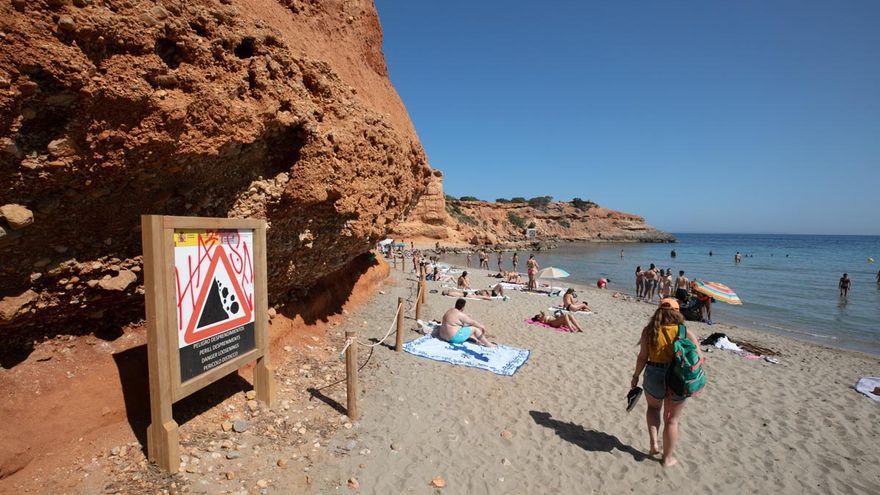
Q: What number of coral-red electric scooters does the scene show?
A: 0